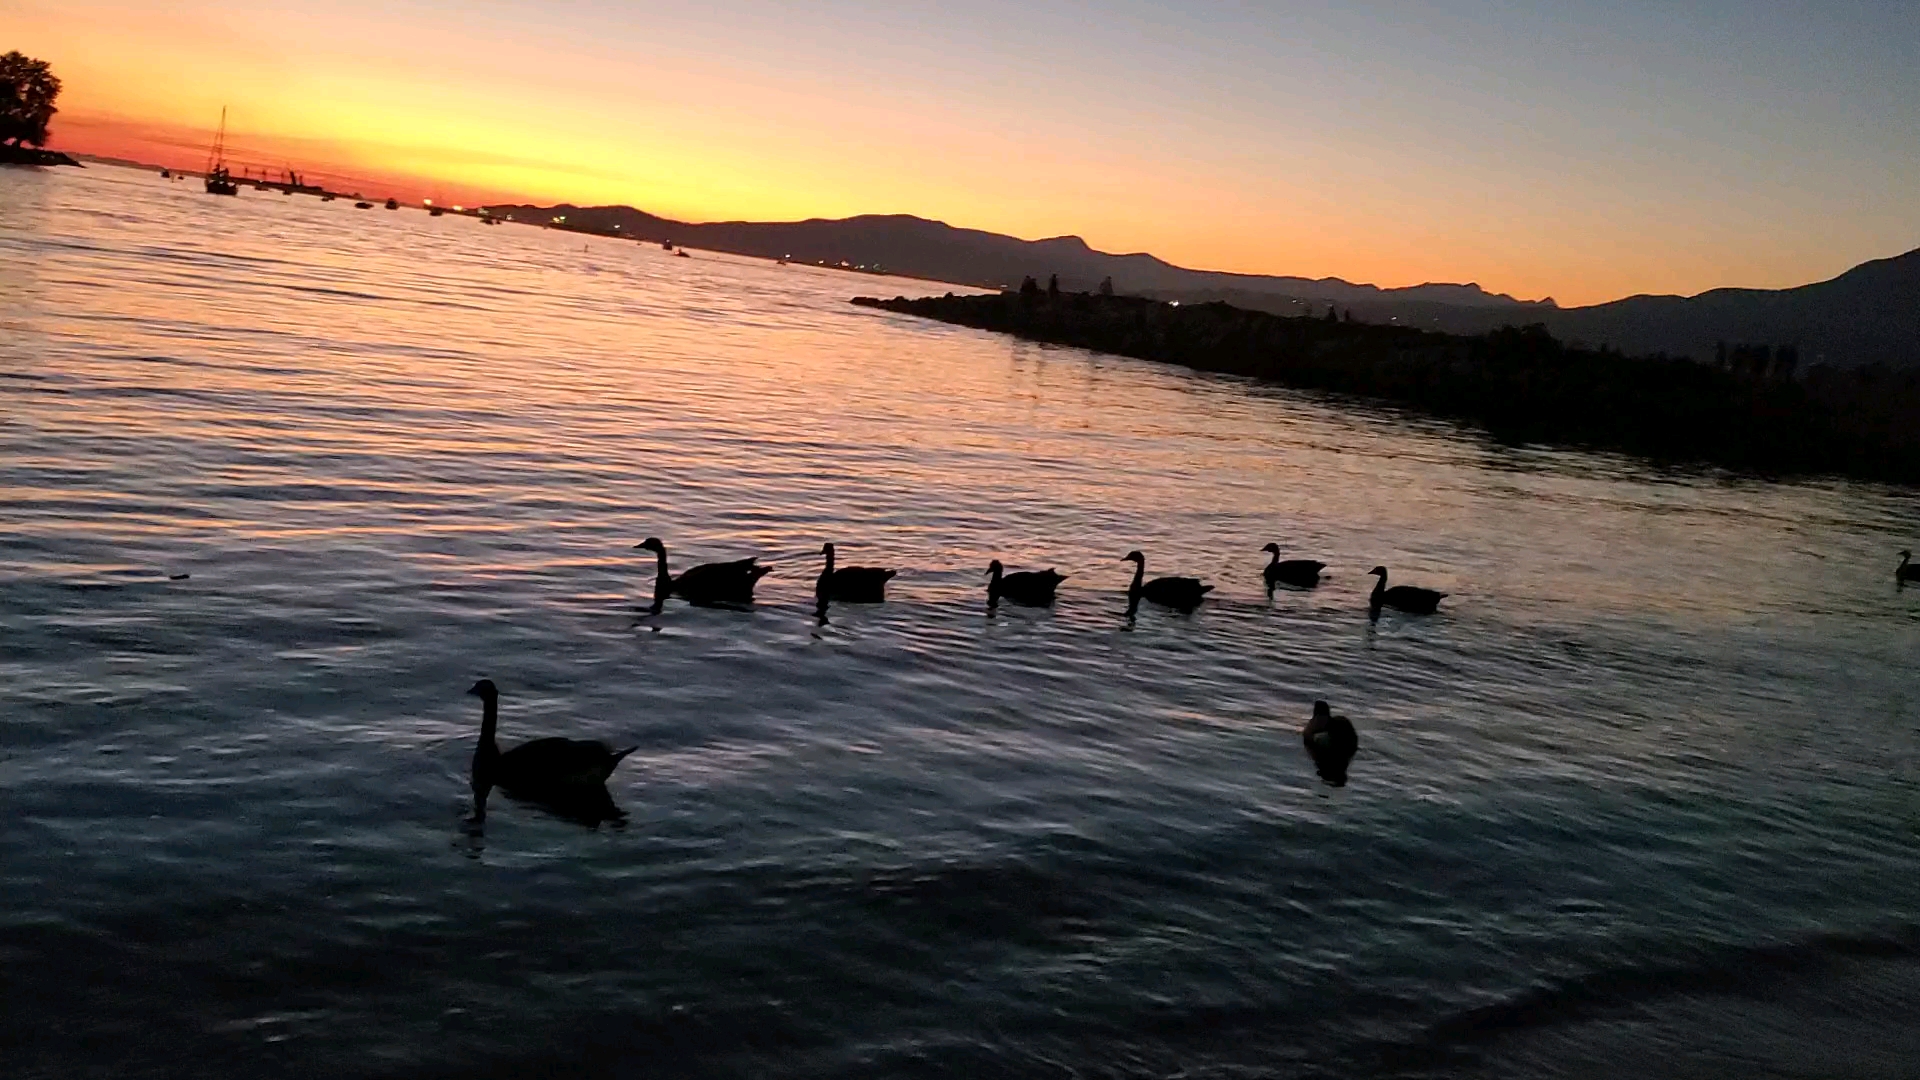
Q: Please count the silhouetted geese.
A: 9